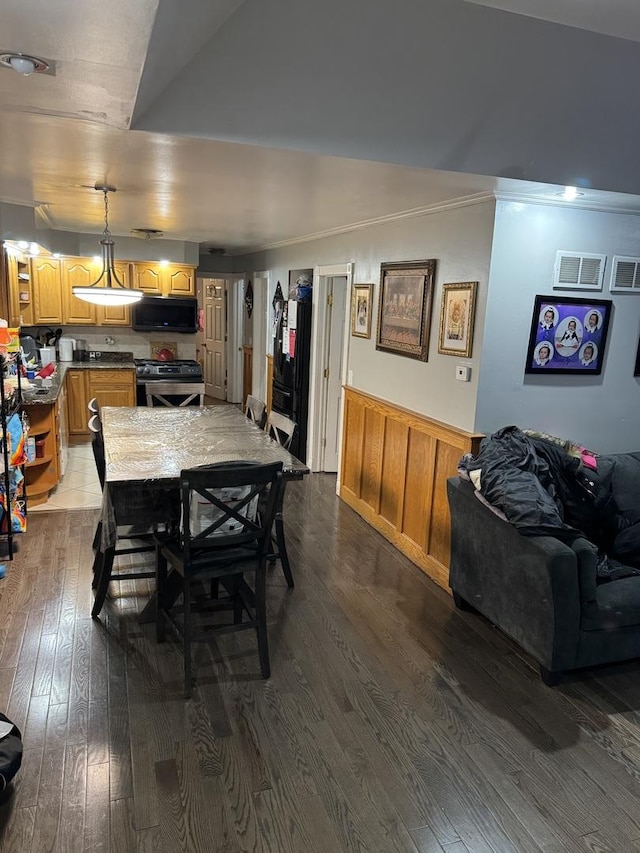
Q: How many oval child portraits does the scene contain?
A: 5